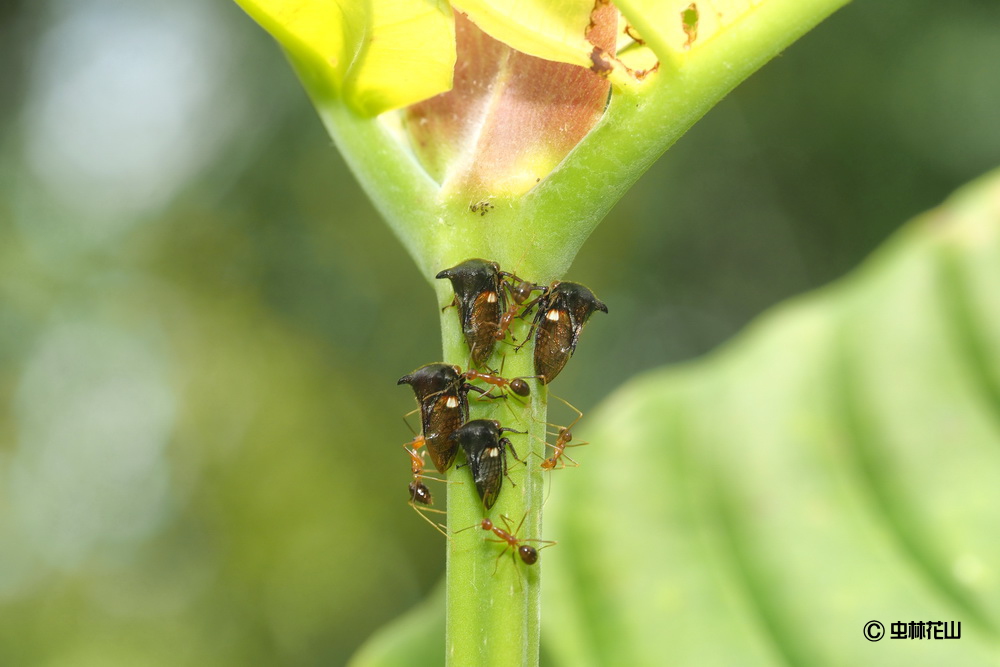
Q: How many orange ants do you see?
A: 5